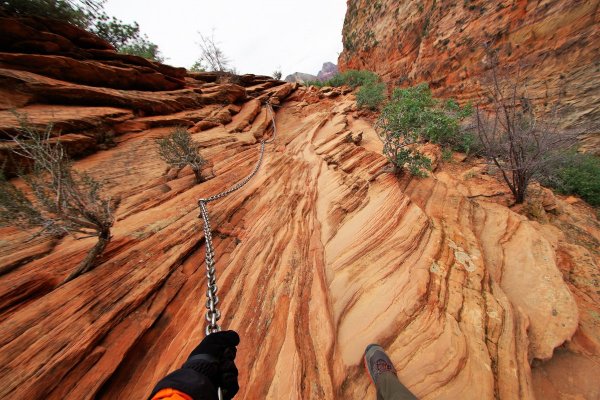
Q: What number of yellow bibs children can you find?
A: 0